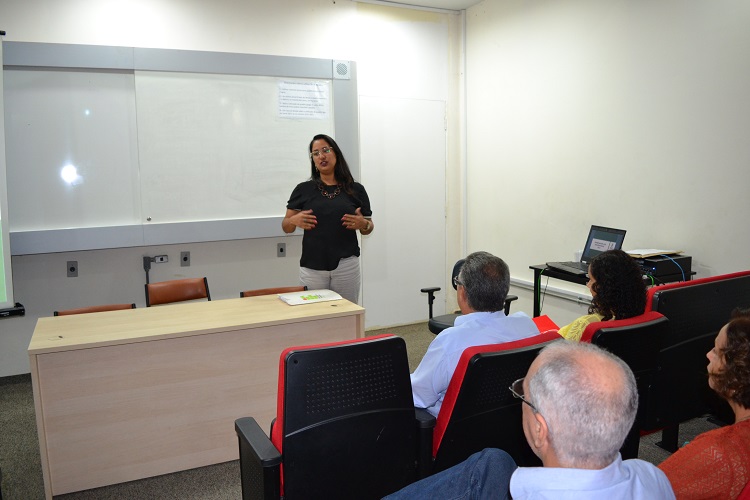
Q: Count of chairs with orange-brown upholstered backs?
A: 3